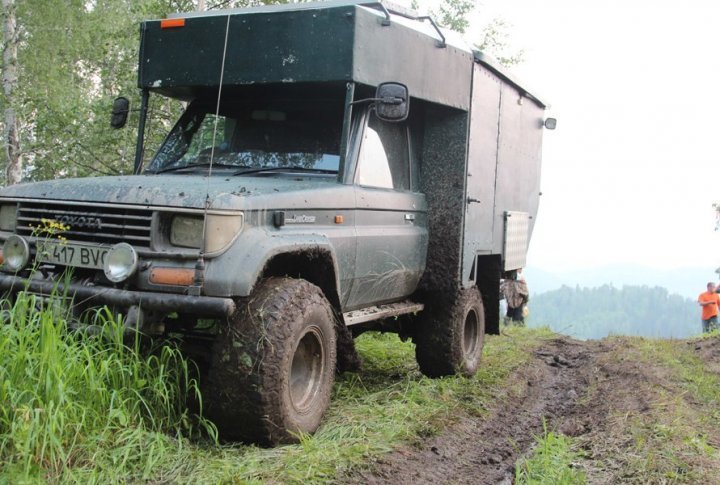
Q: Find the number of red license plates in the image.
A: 0